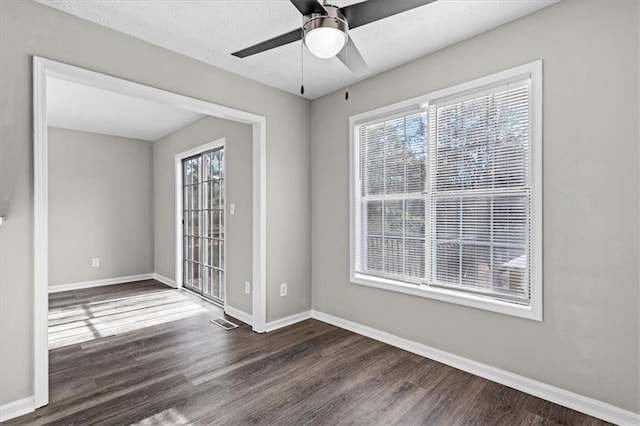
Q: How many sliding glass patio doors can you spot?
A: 1